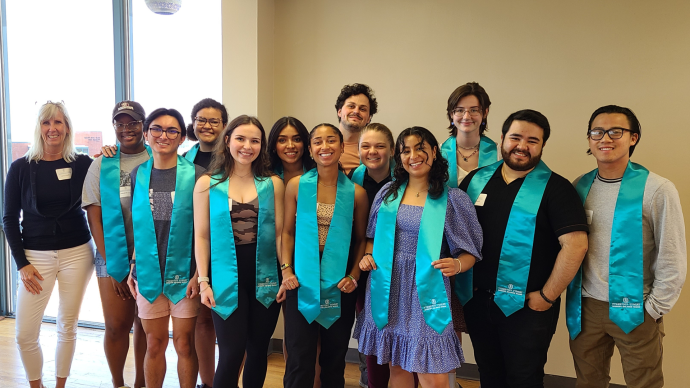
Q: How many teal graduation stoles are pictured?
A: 11